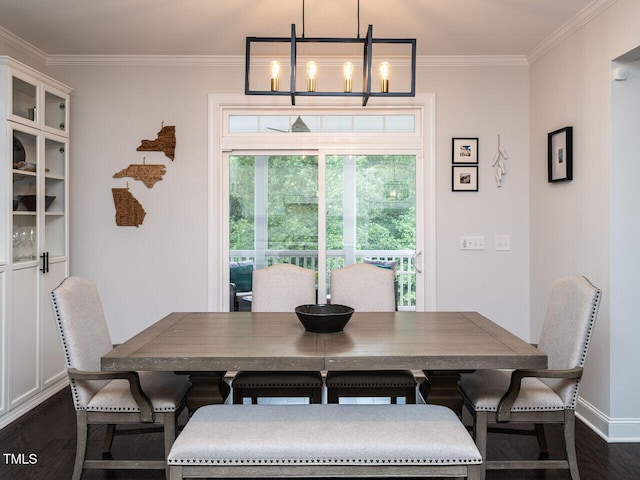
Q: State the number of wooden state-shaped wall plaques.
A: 3